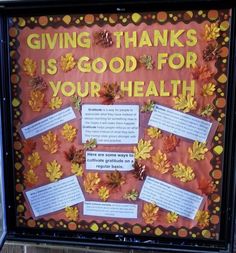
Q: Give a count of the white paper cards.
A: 7